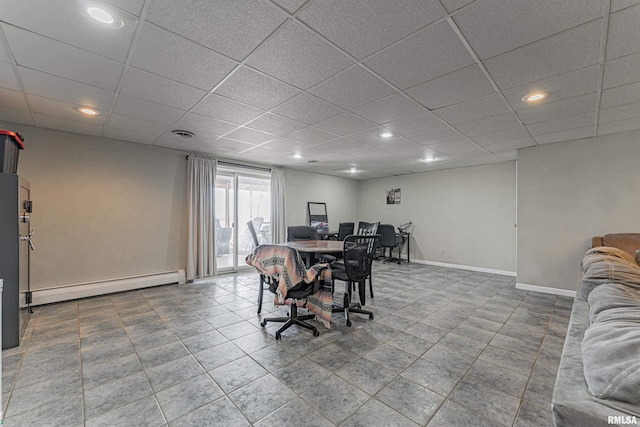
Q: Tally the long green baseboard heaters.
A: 0